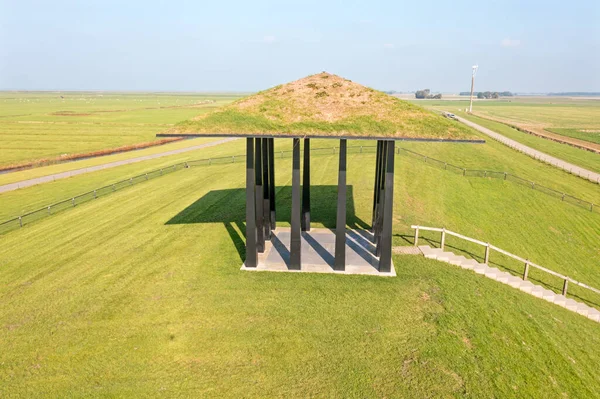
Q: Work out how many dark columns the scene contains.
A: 11